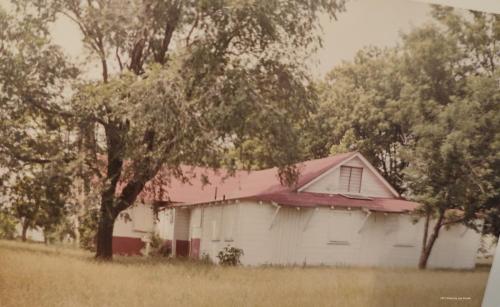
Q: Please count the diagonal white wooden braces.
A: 2